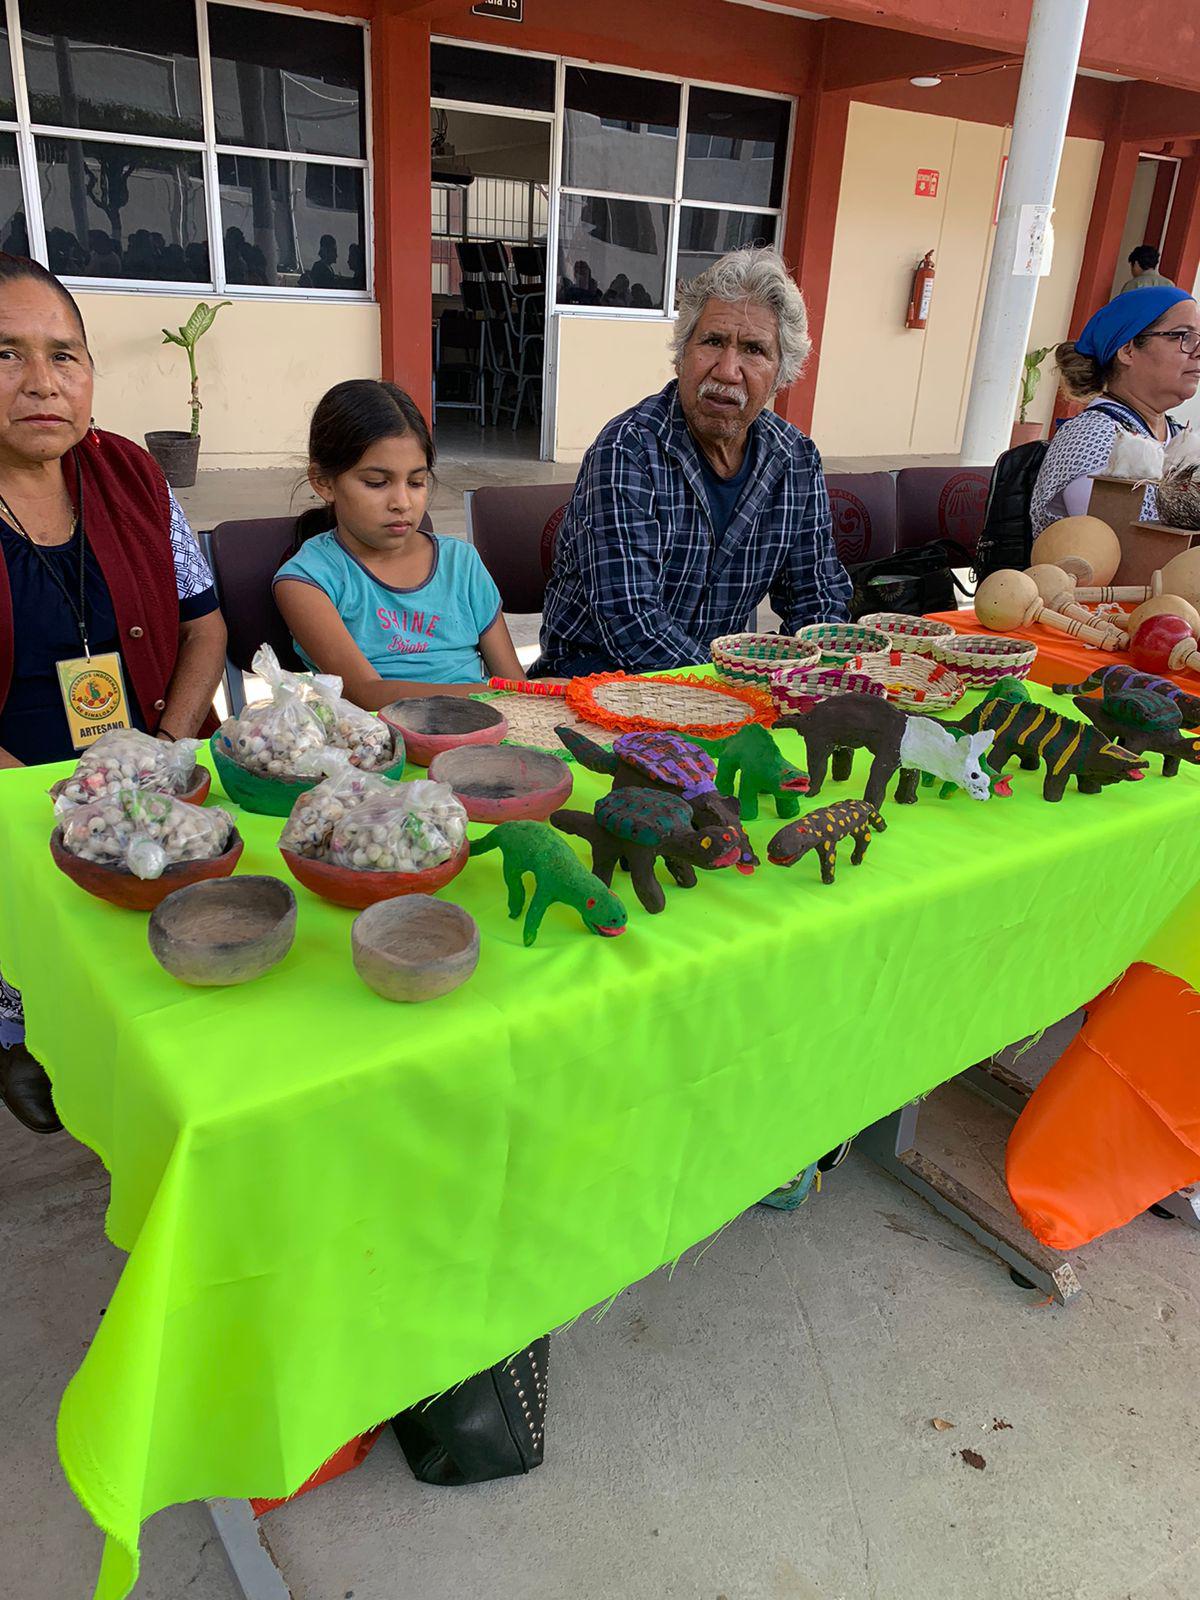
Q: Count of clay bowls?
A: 8